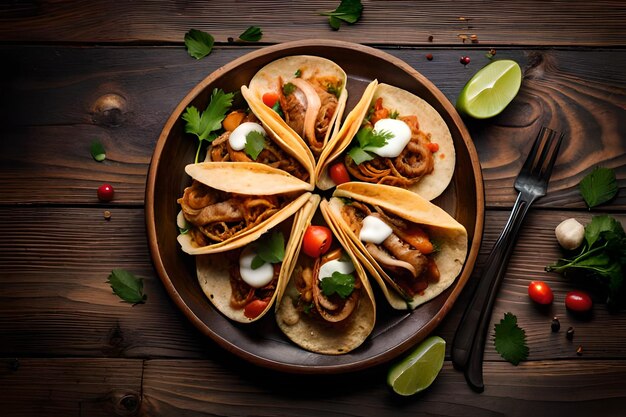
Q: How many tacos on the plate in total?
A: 7